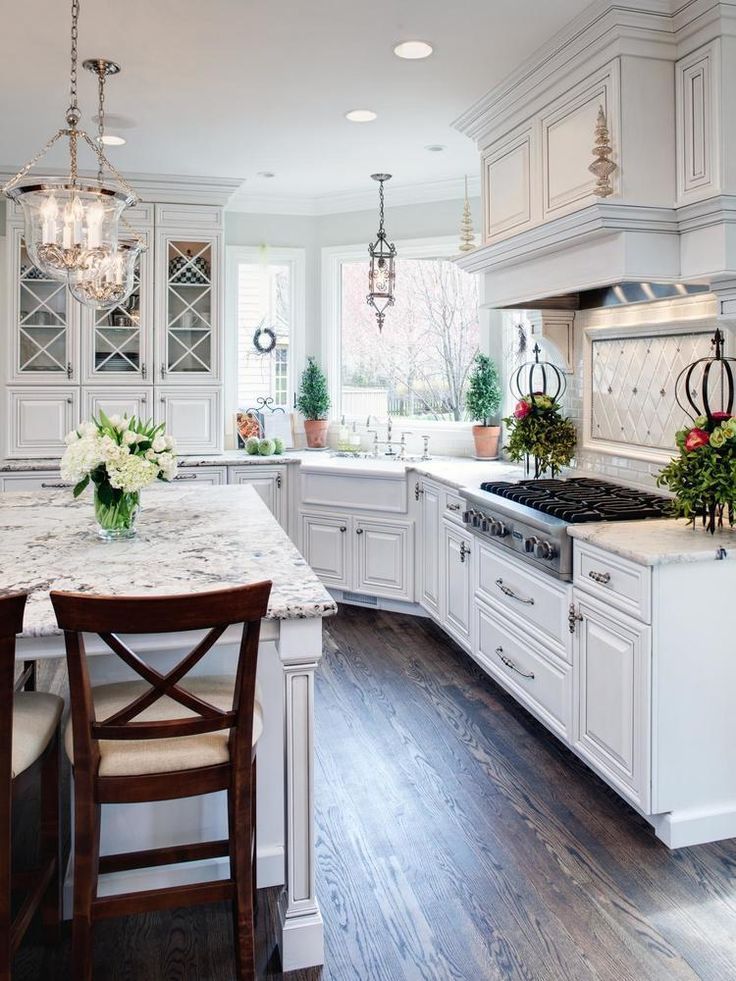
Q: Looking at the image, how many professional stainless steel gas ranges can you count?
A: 1